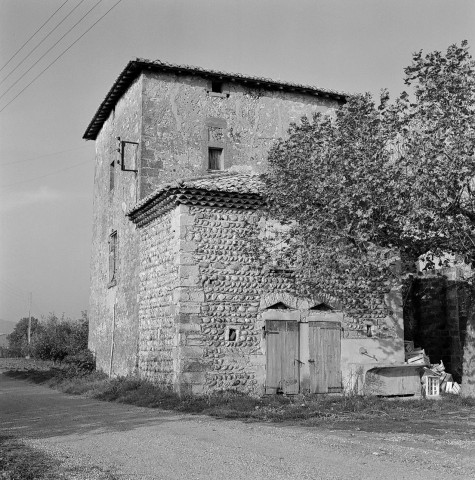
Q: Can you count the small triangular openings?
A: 2